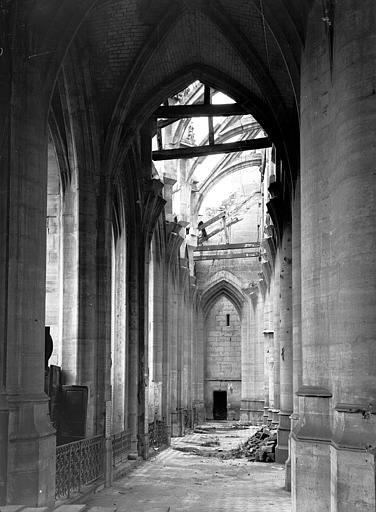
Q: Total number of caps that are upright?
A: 0